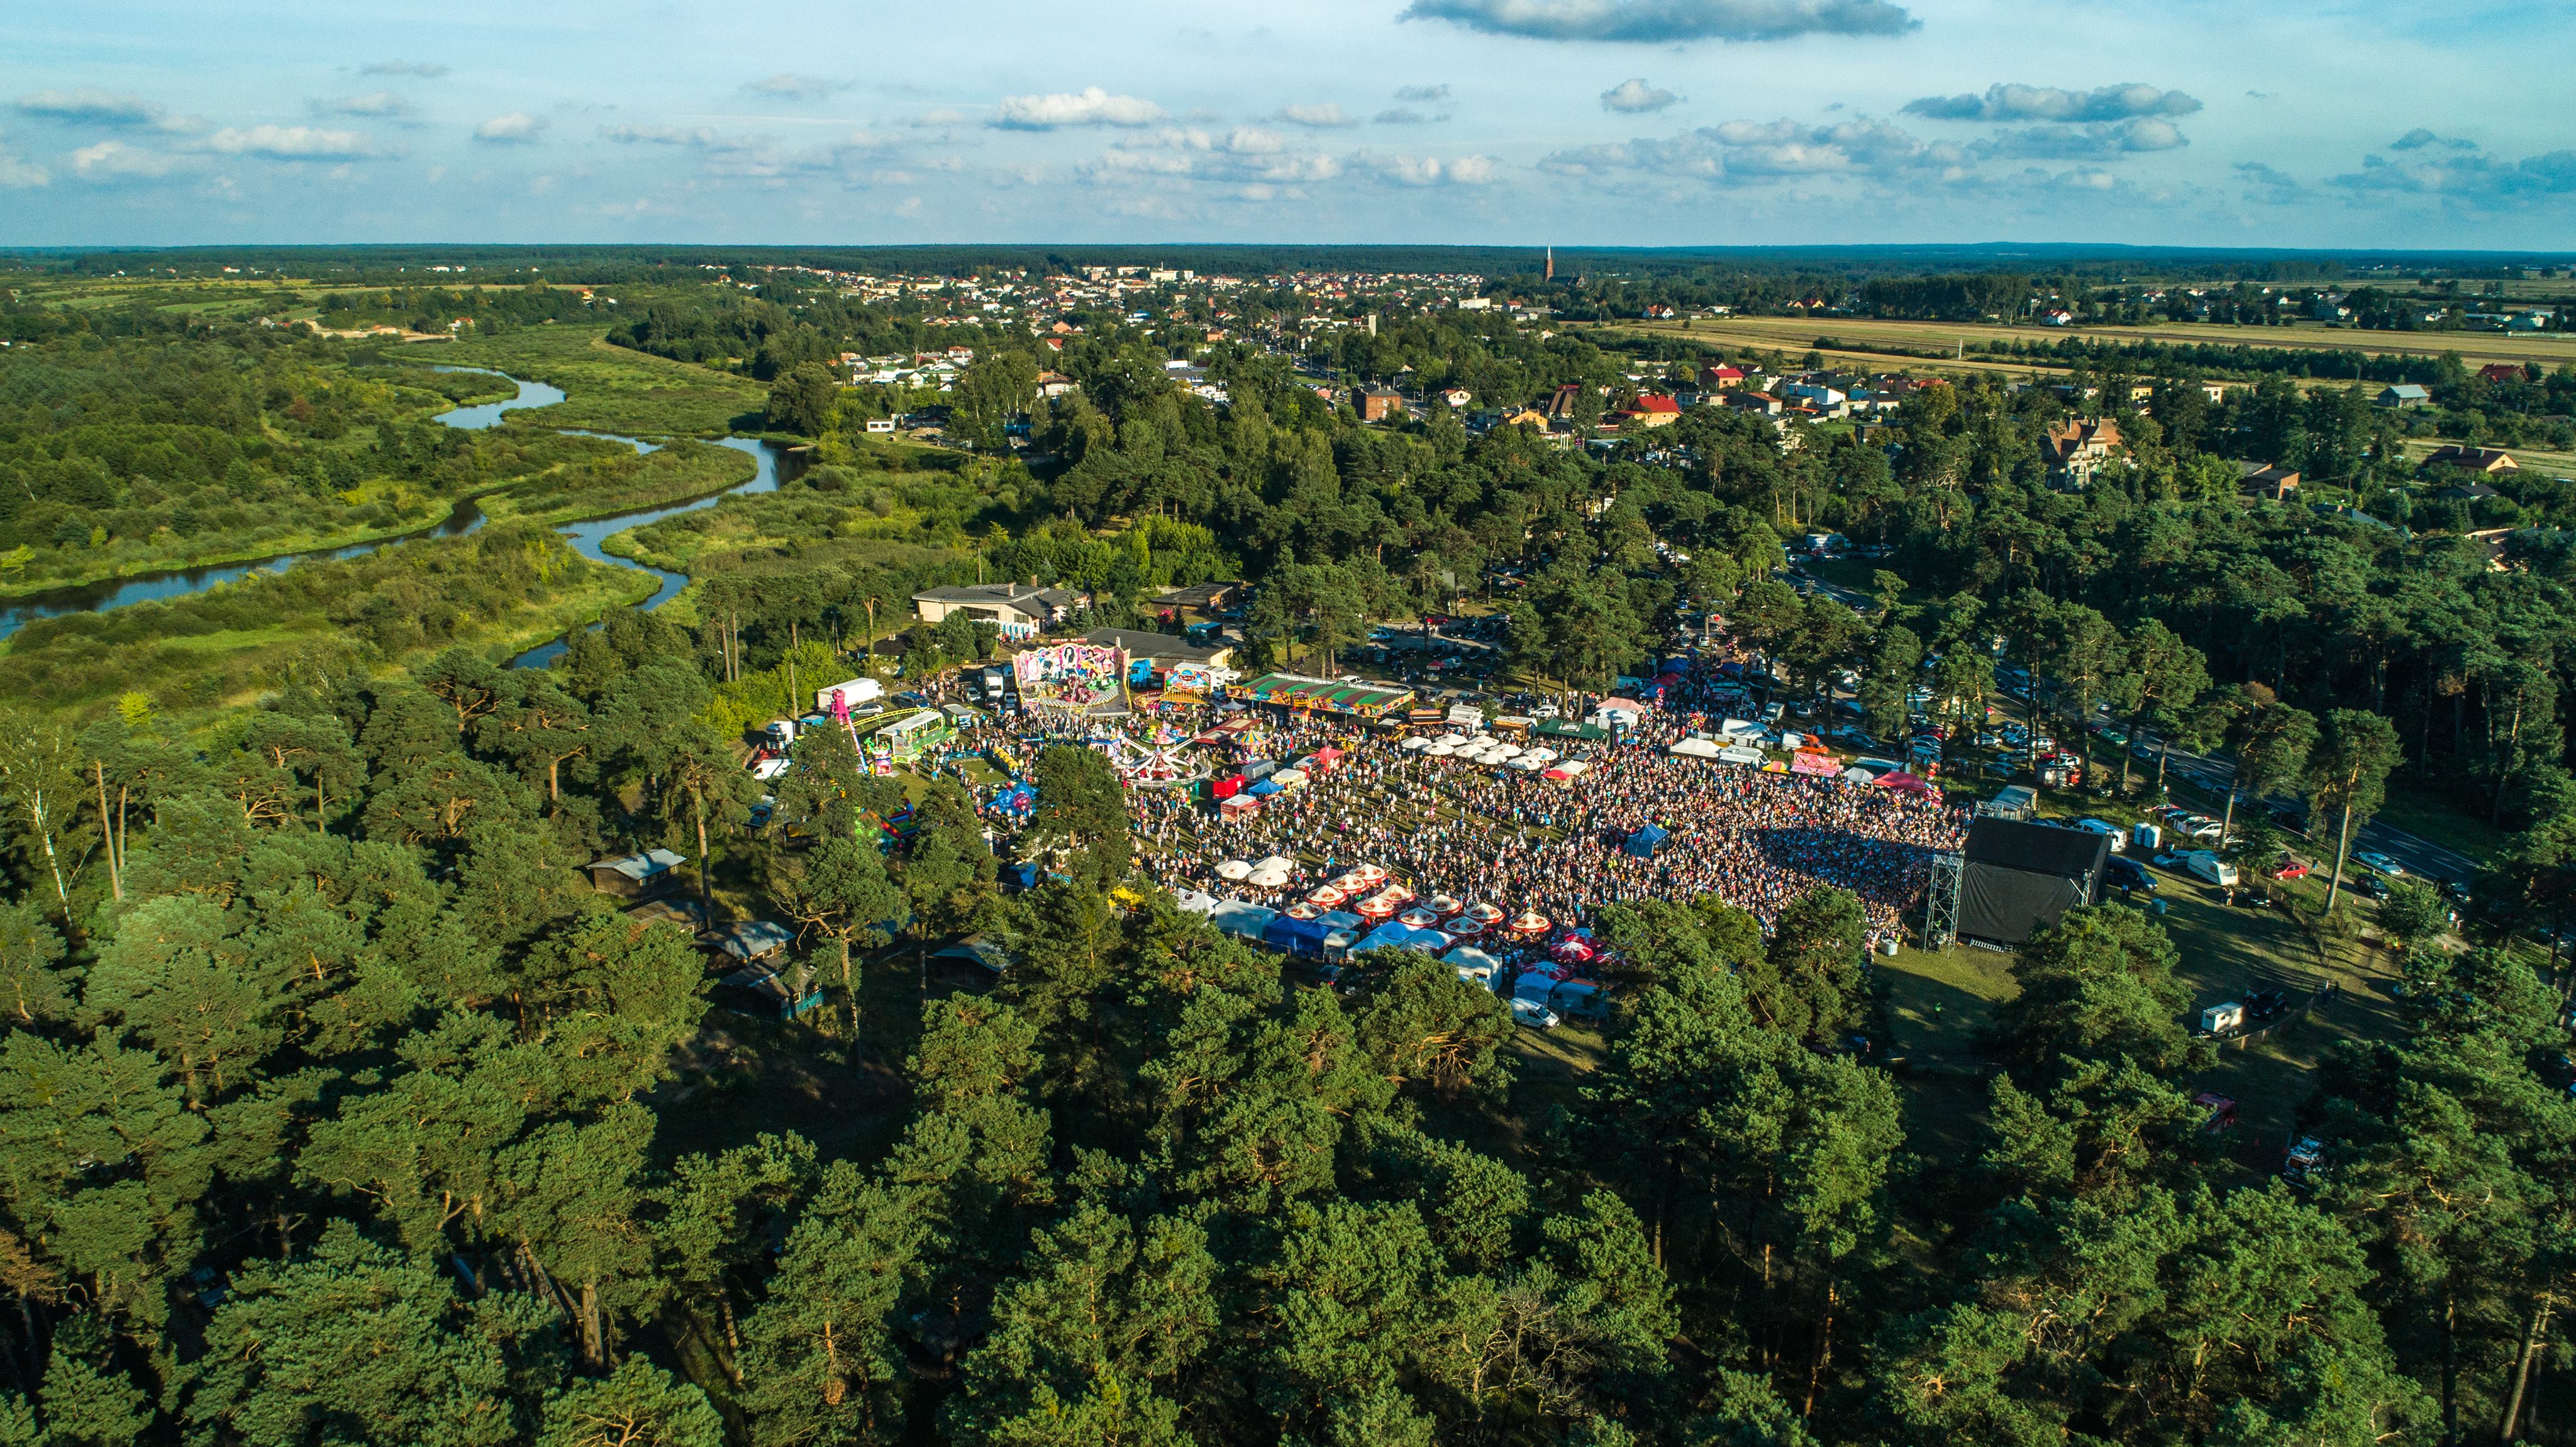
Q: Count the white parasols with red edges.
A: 11